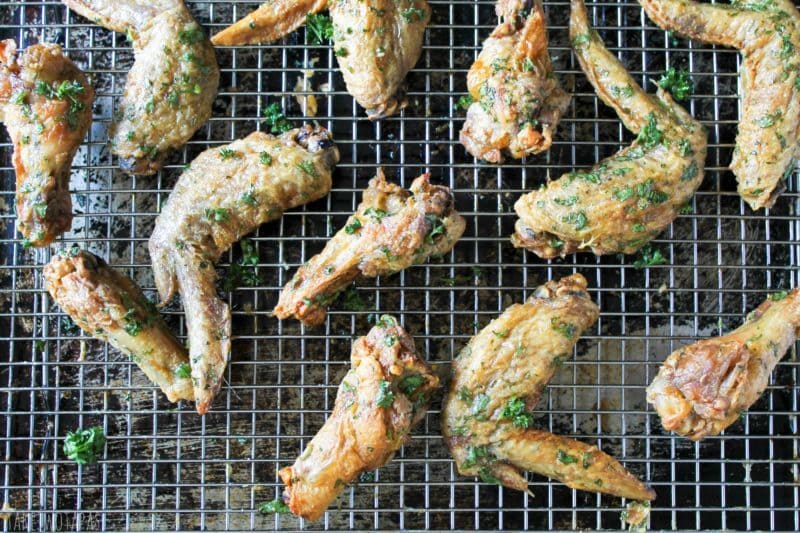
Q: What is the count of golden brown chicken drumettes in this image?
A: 6